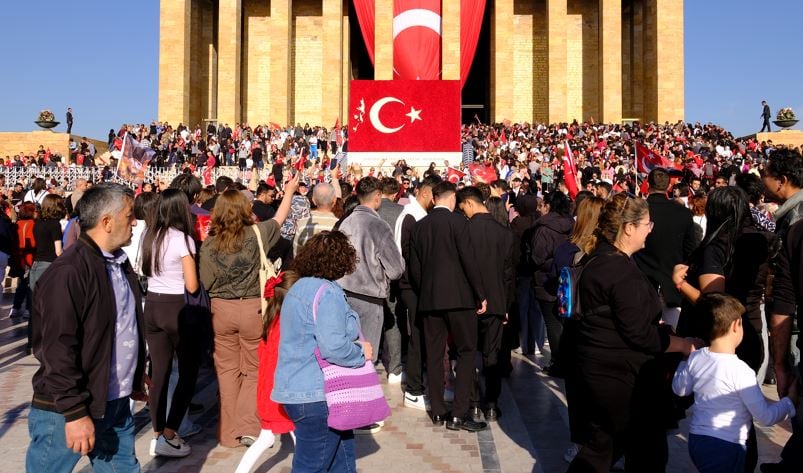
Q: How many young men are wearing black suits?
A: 2